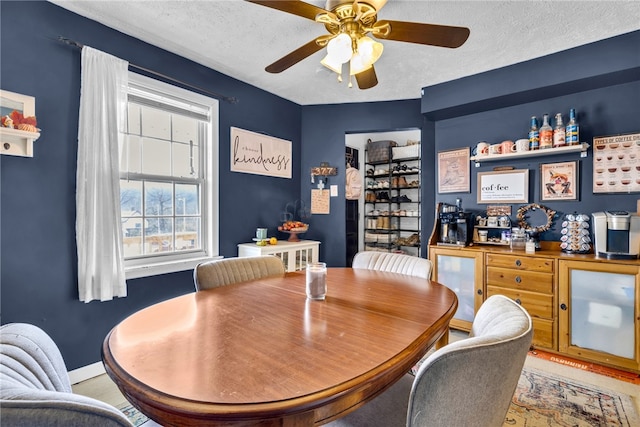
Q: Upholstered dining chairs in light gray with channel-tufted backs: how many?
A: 4